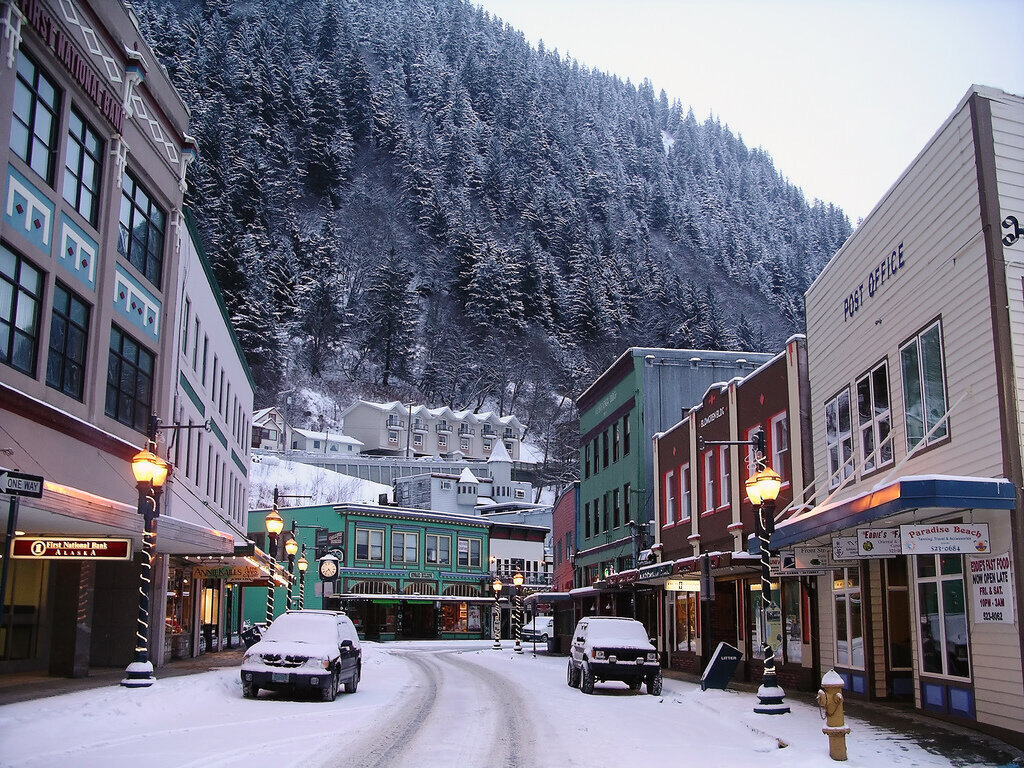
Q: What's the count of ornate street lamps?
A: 7